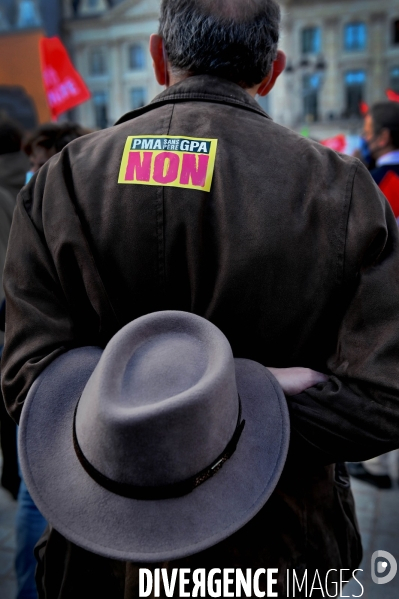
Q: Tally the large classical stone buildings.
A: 1